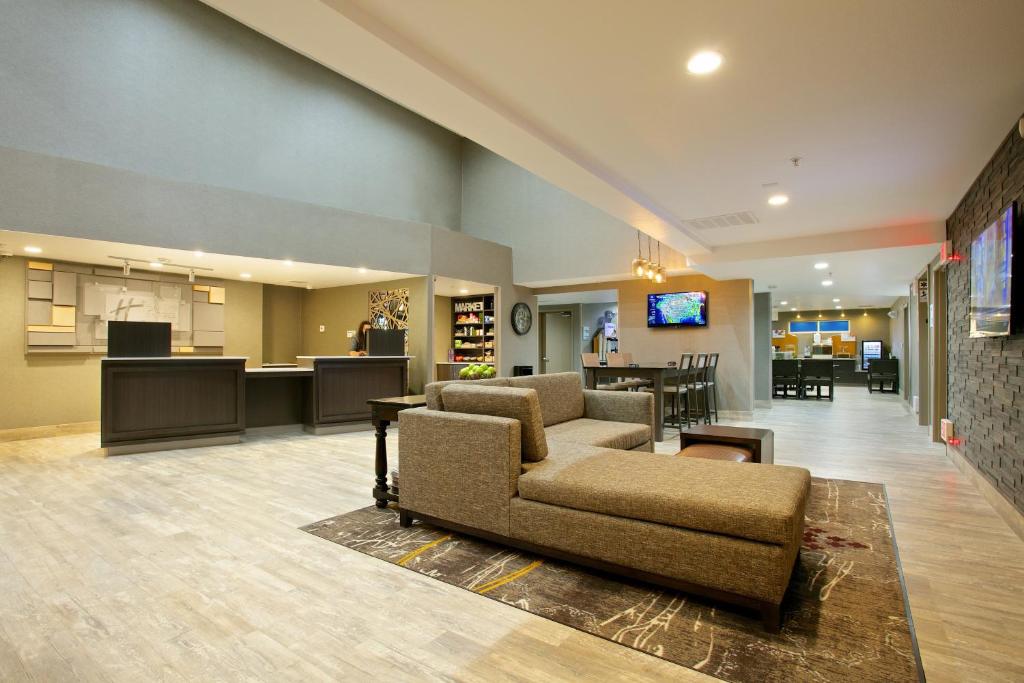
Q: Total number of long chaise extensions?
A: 1